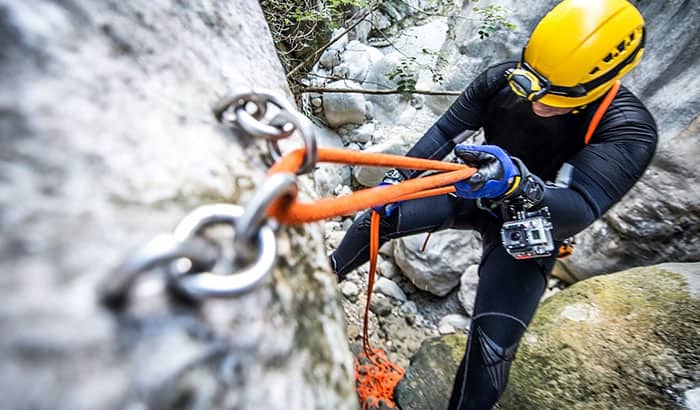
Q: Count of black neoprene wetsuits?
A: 1